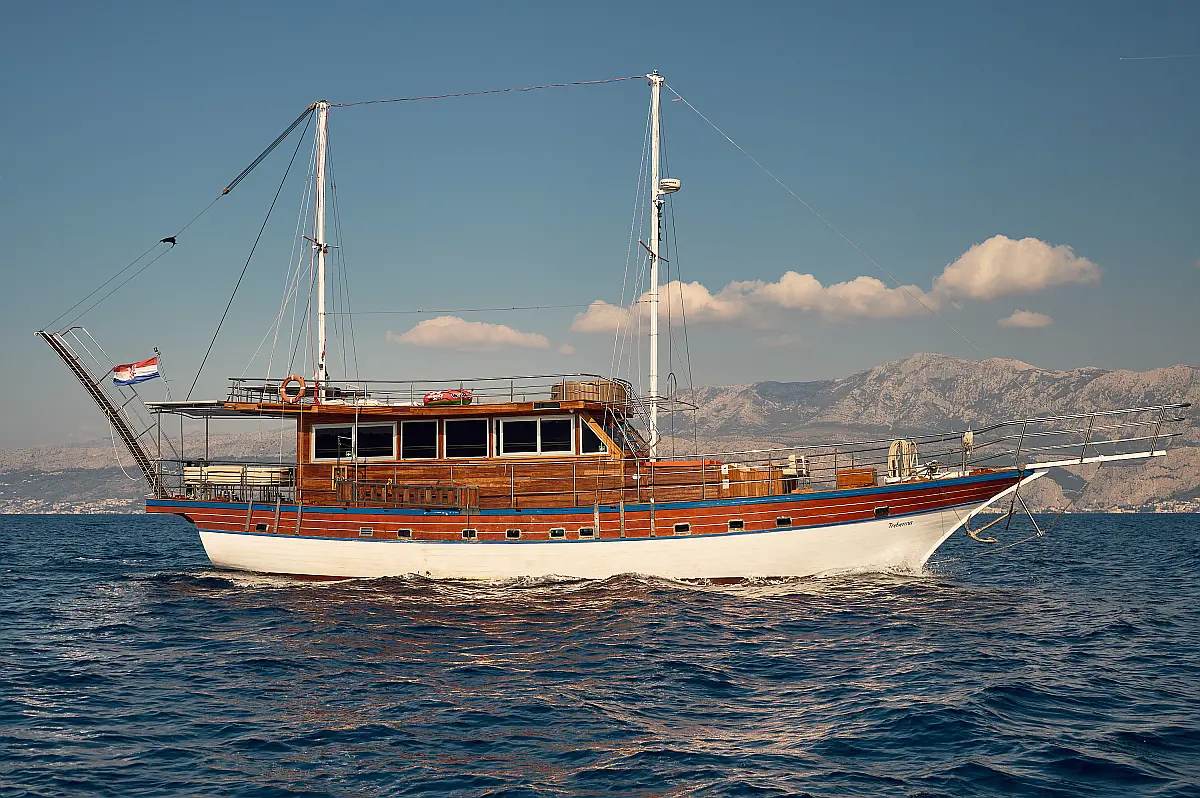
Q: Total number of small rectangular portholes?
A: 11